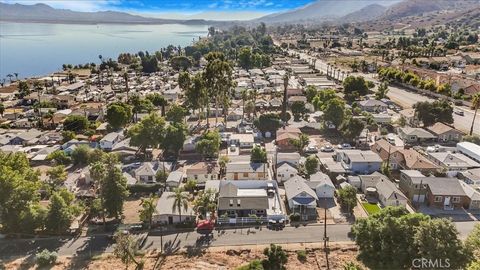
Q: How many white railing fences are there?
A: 1